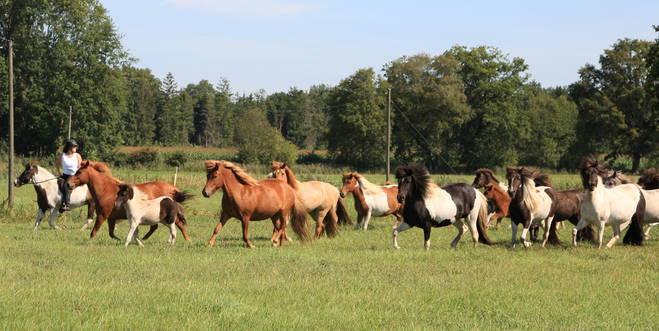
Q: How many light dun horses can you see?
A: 1